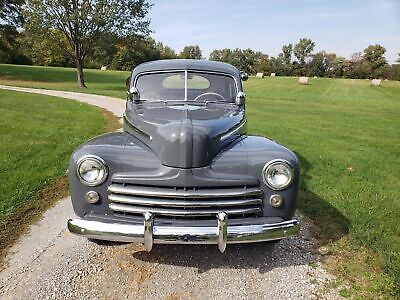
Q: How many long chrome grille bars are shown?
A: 3